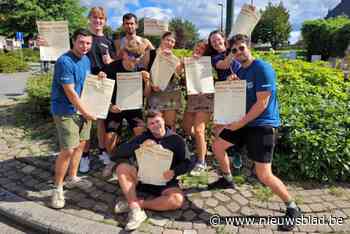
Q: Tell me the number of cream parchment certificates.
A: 9